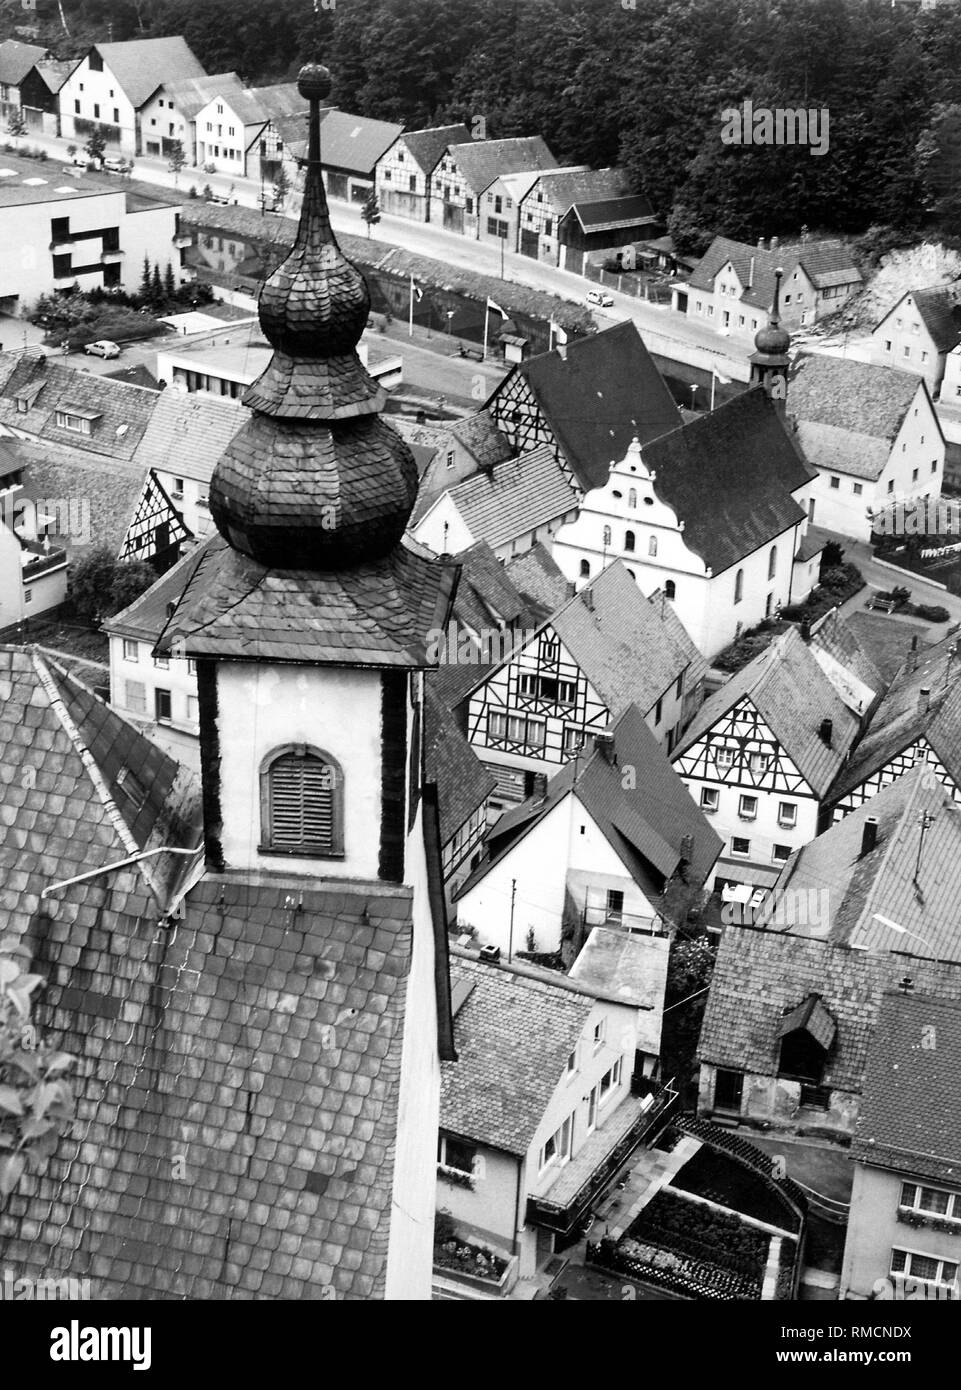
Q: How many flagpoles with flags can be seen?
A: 4